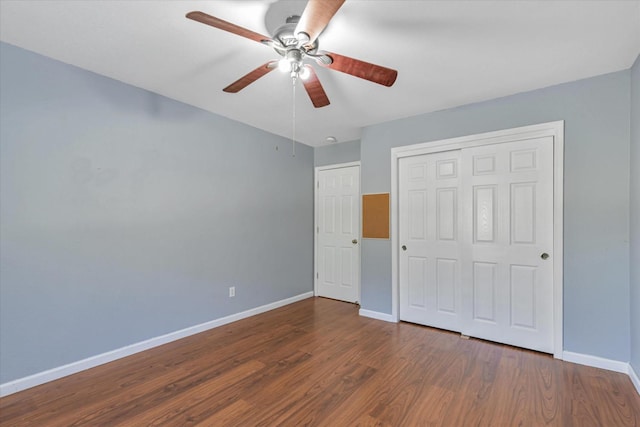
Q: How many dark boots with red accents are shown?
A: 0